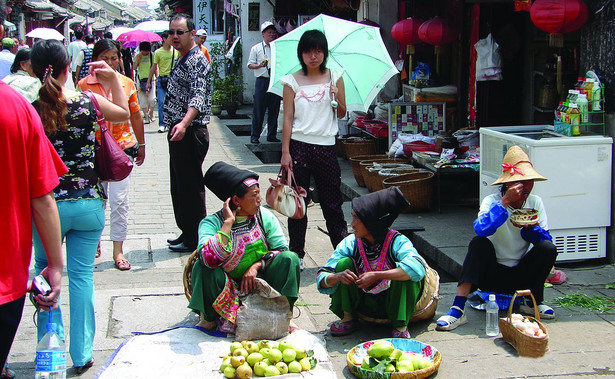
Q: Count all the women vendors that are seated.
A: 3